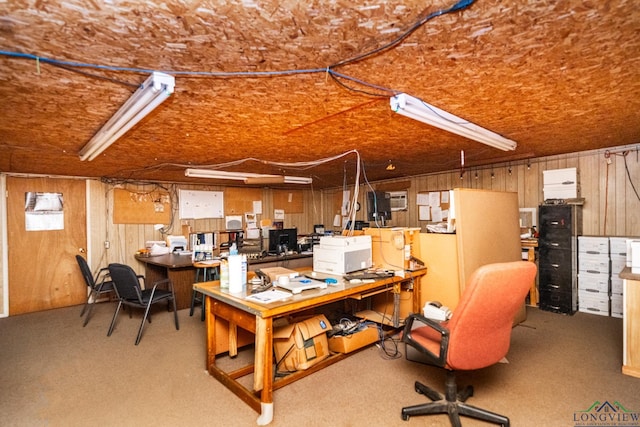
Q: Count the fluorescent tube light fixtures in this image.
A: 3